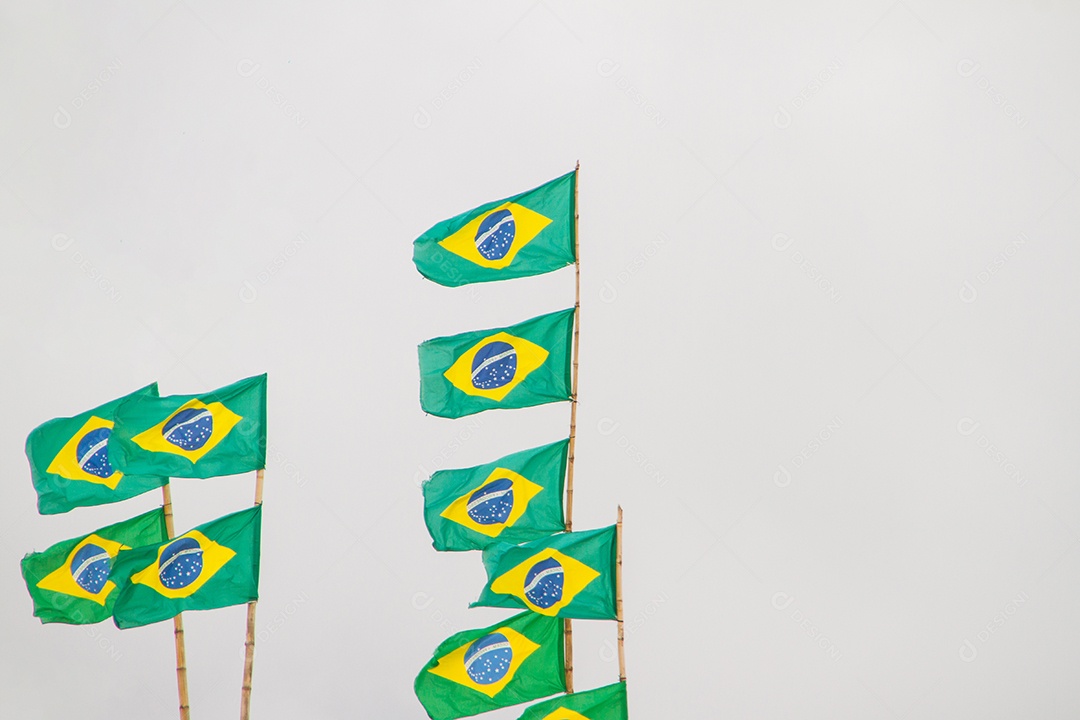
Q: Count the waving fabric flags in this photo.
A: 10